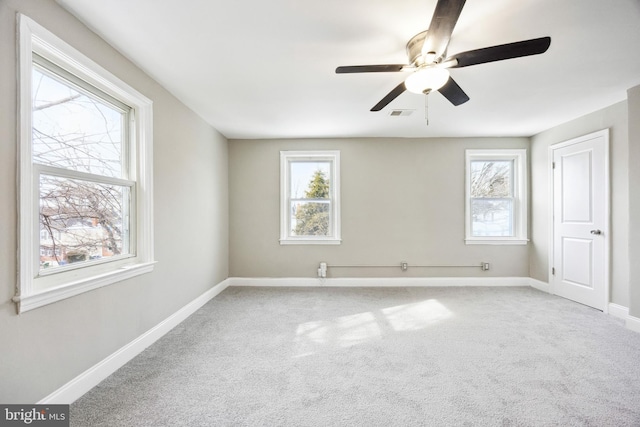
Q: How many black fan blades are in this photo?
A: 5